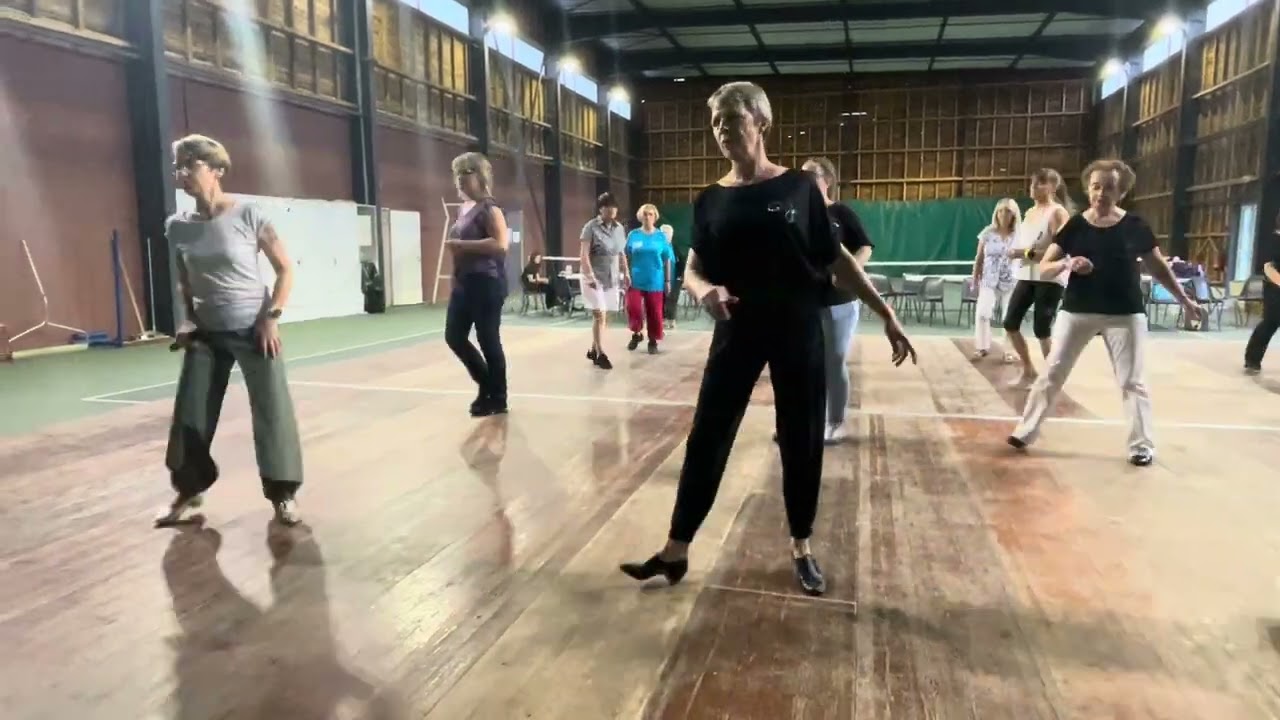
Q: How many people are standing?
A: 11